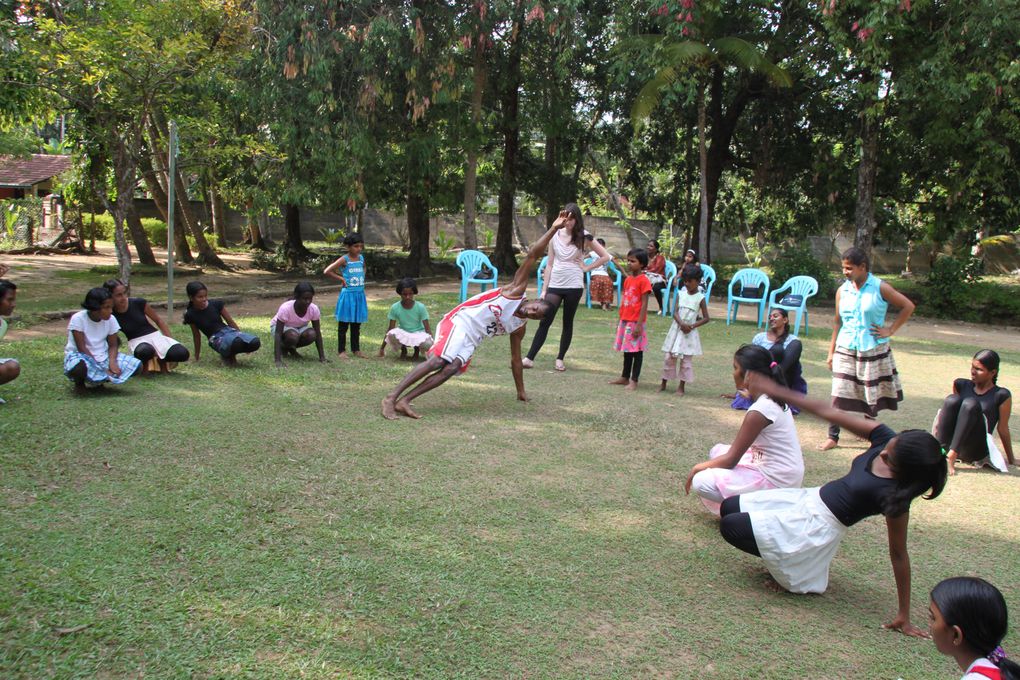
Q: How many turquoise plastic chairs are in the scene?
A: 7